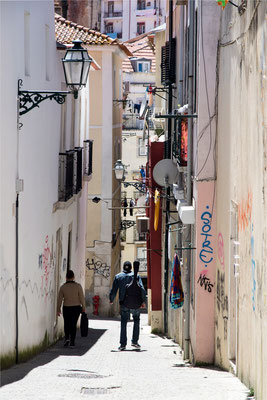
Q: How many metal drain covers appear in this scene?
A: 2